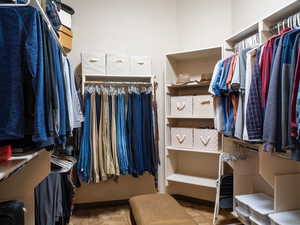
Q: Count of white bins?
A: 7